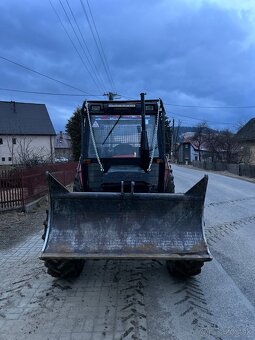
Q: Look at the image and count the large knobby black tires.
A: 2